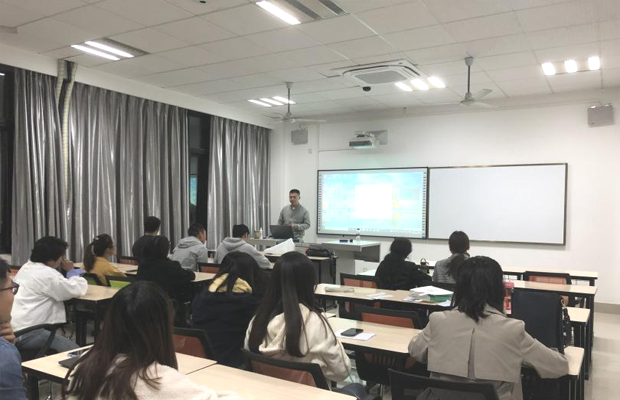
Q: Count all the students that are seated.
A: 13